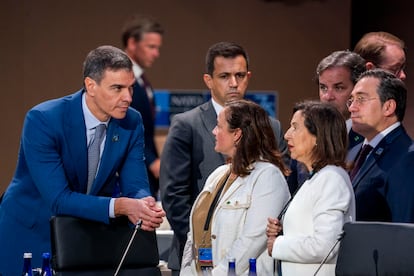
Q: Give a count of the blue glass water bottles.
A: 4